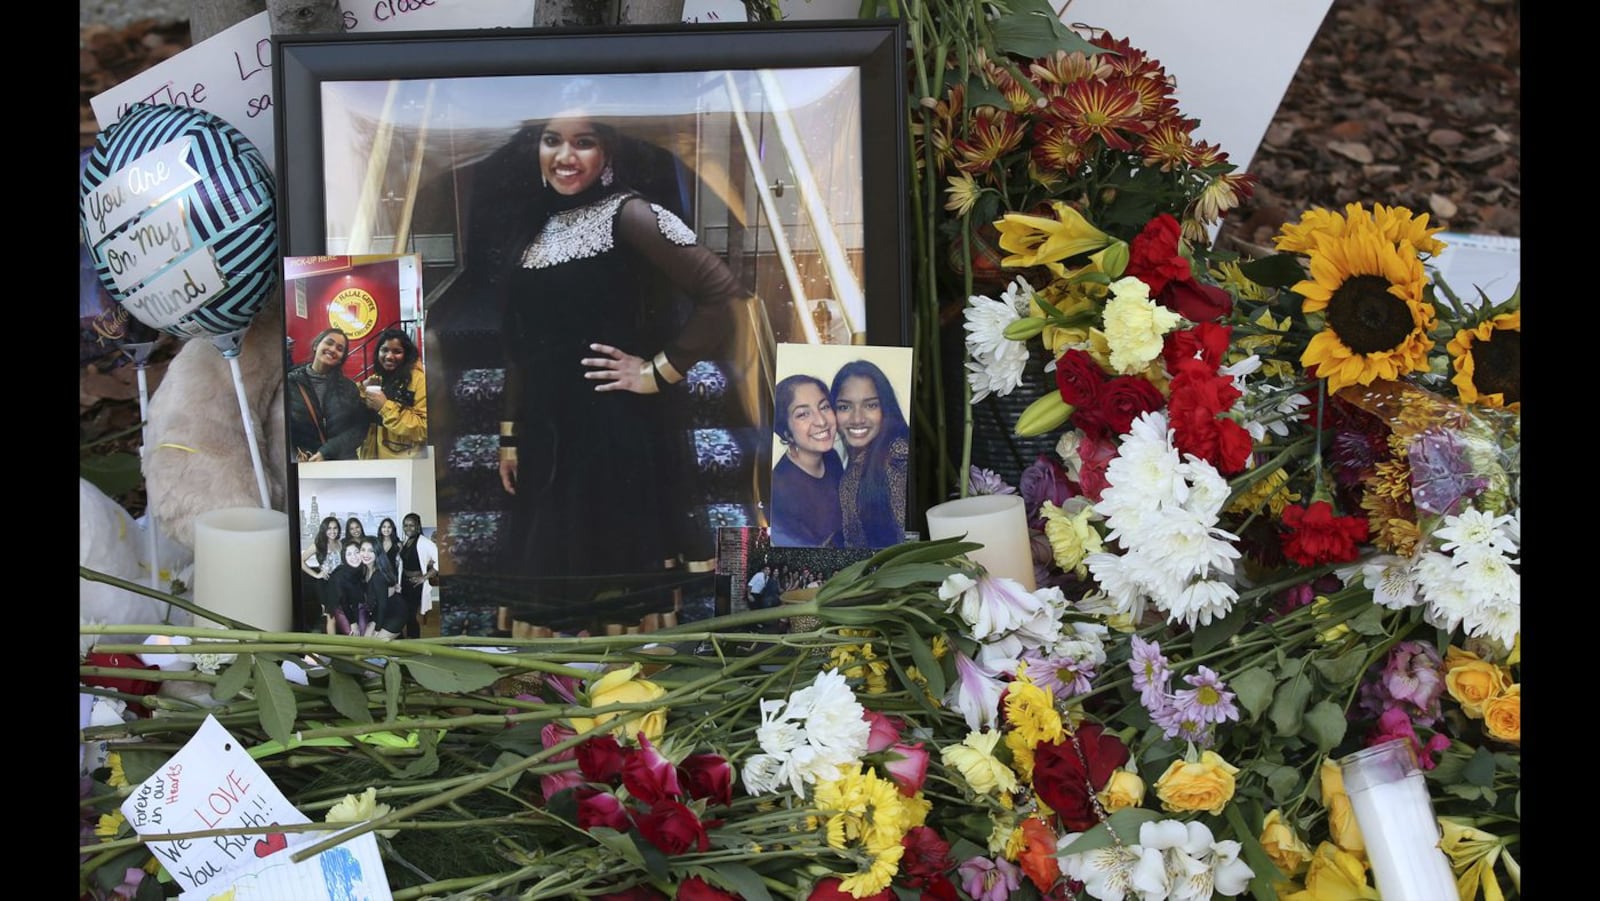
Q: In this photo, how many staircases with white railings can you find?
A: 1